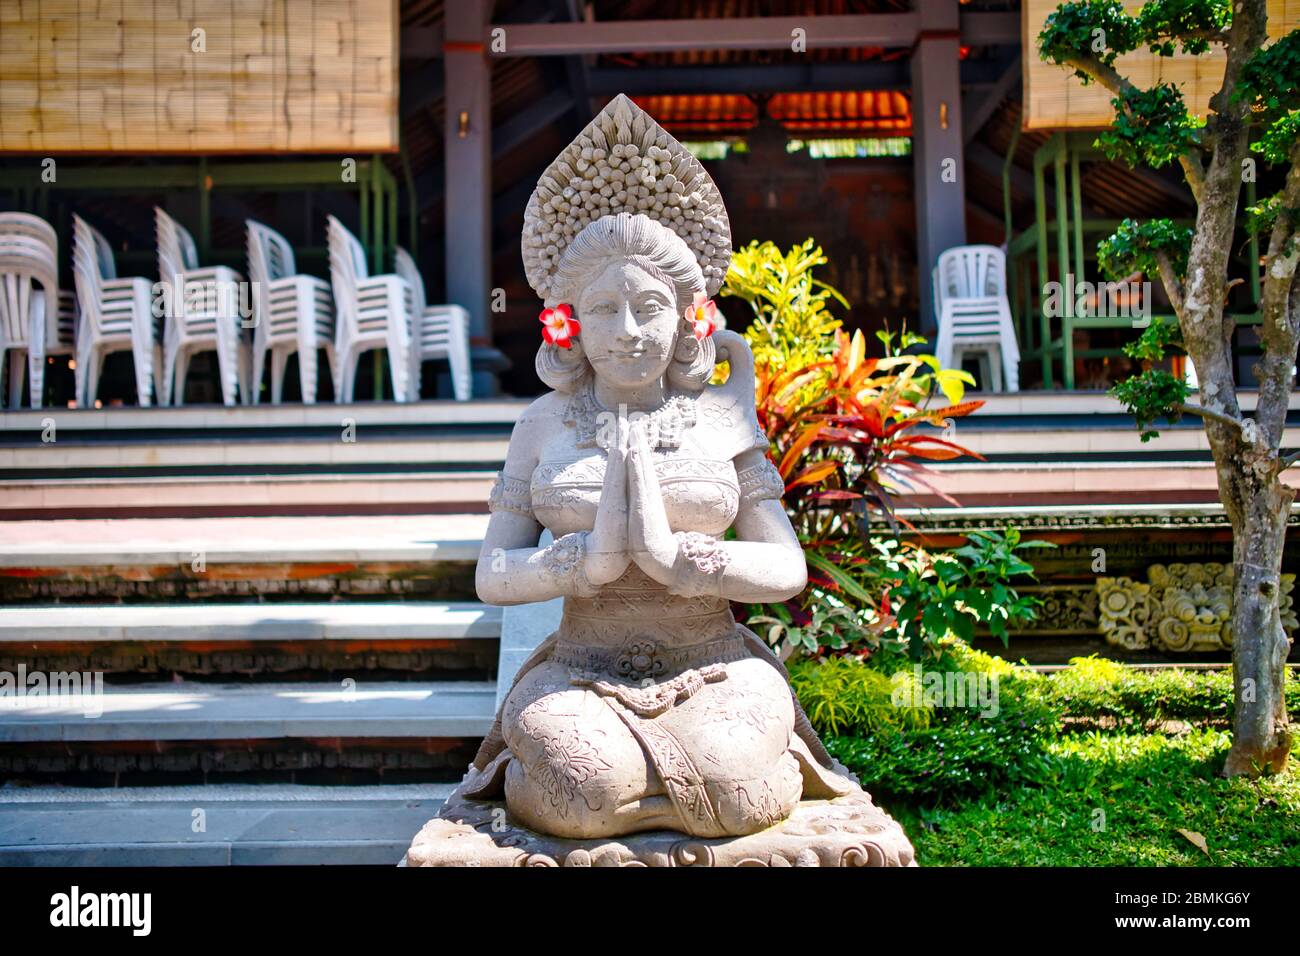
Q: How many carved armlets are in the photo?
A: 2